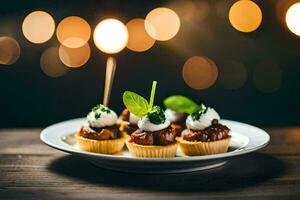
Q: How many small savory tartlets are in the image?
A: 5